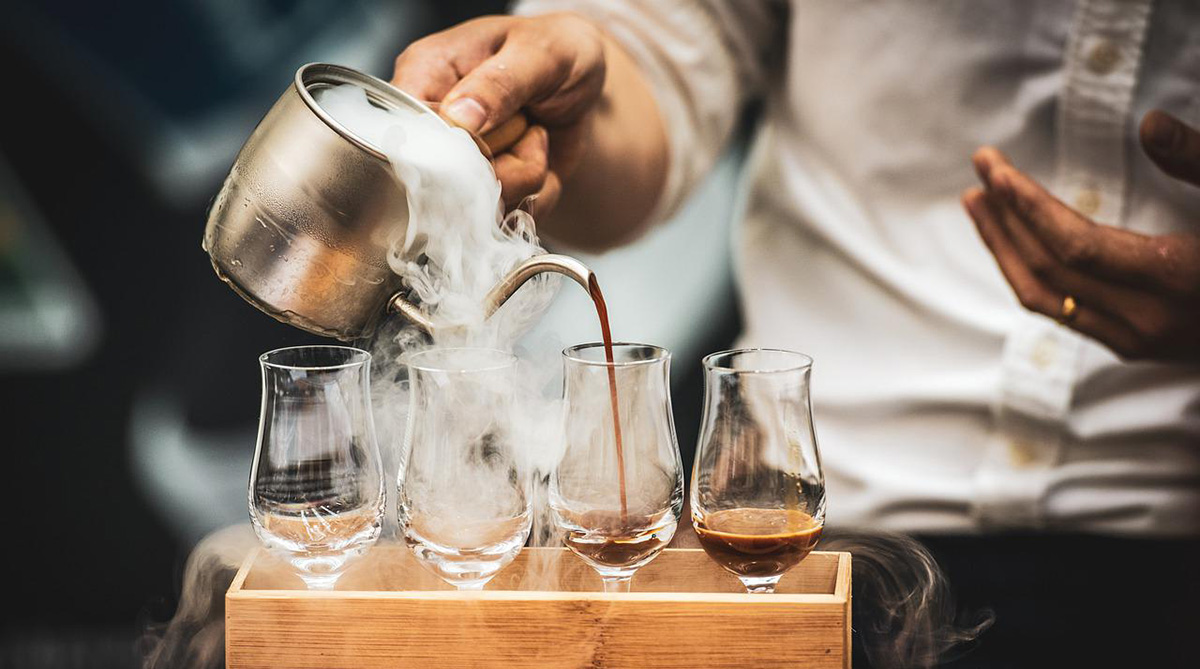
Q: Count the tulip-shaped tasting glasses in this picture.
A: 4